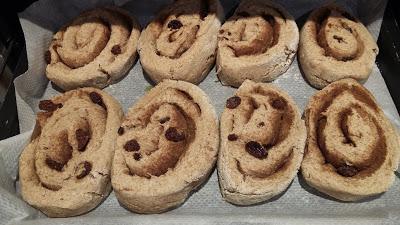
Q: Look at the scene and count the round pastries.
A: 8